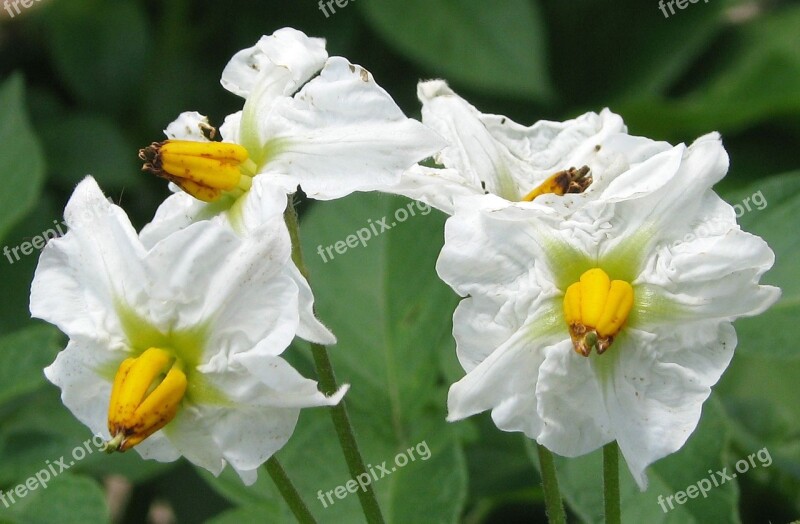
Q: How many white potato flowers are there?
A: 4